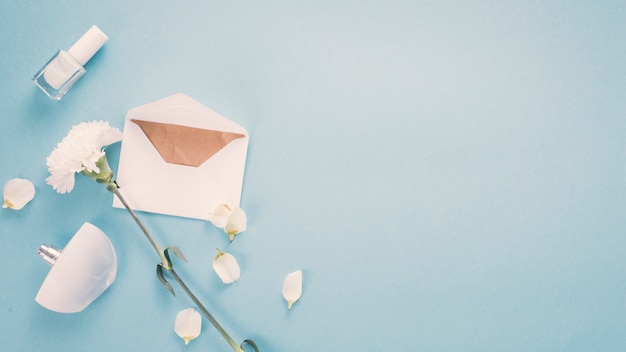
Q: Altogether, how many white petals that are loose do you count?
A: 6